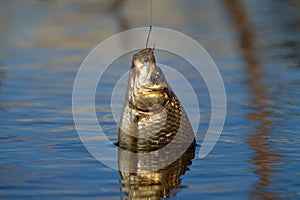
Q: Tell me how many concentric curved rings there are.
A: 2